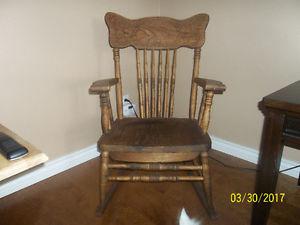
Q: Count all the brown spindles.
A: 6